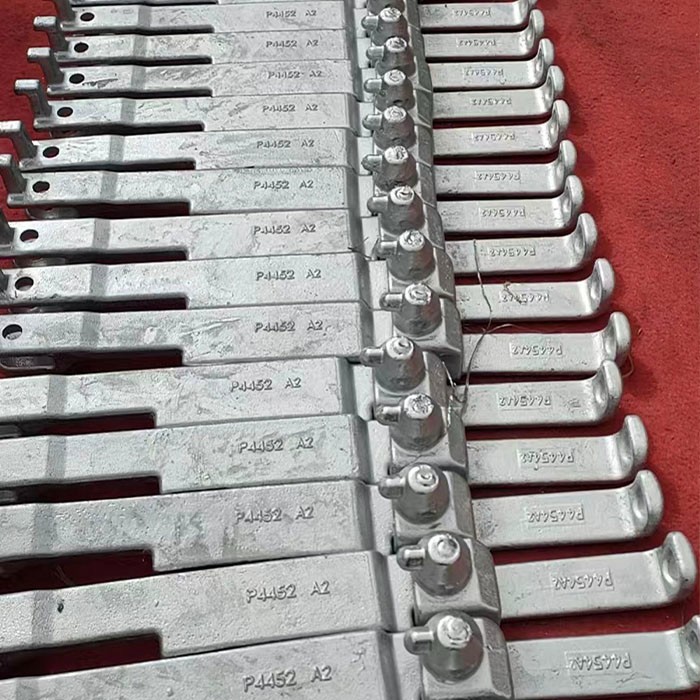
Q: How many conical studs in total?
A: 14